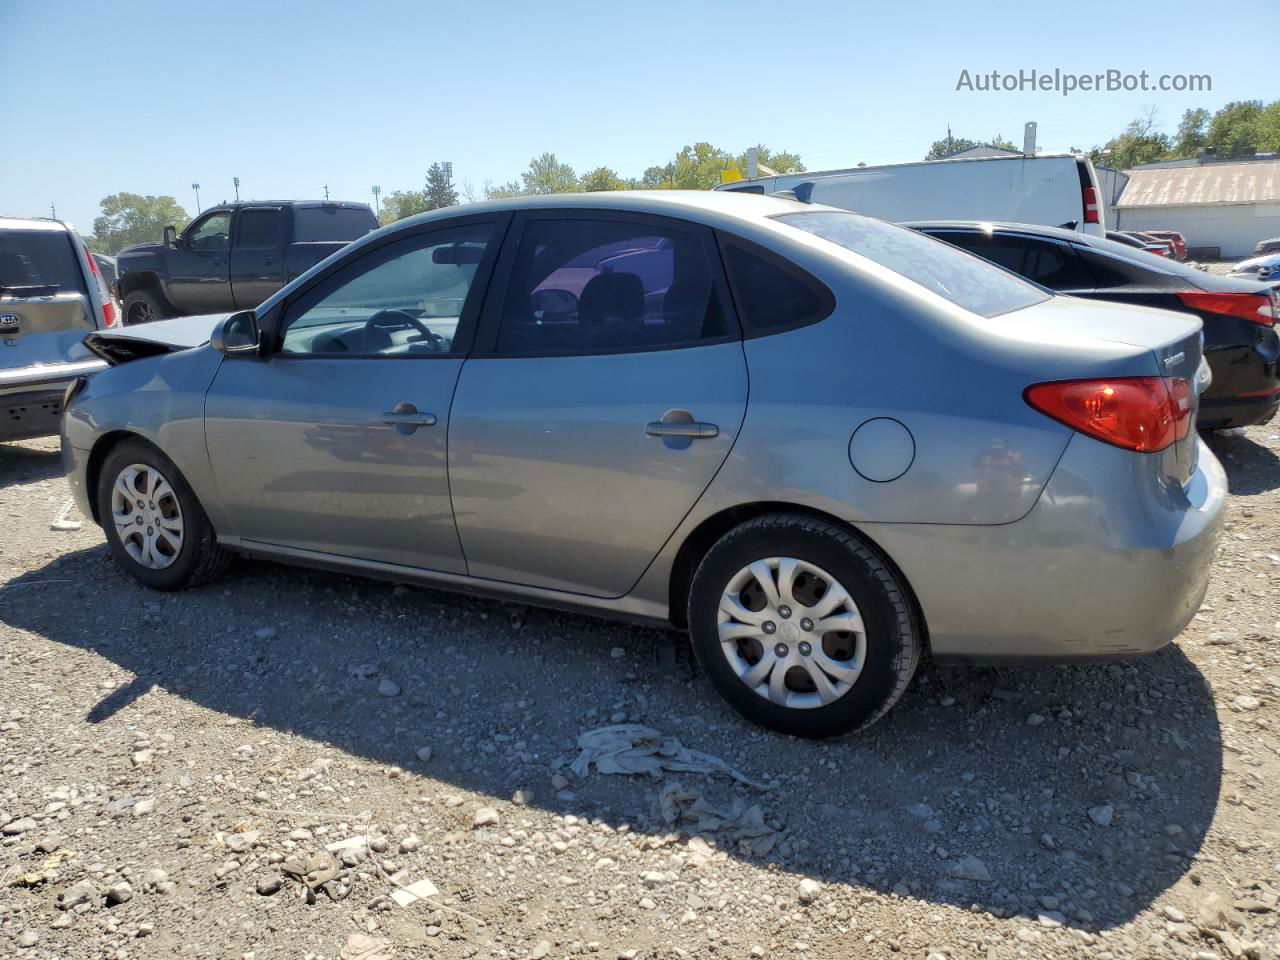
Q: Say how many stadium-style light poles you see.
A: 4